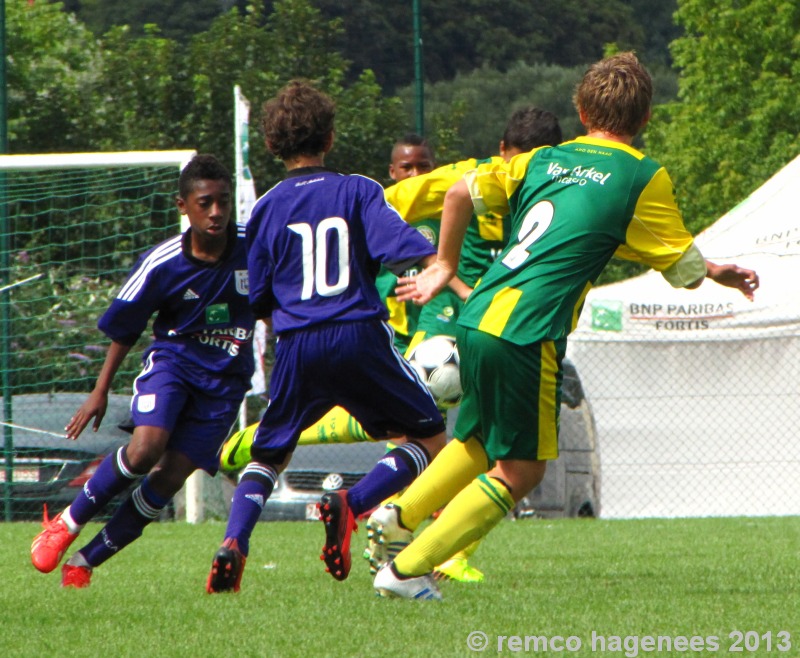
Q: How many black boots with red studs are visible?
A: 2